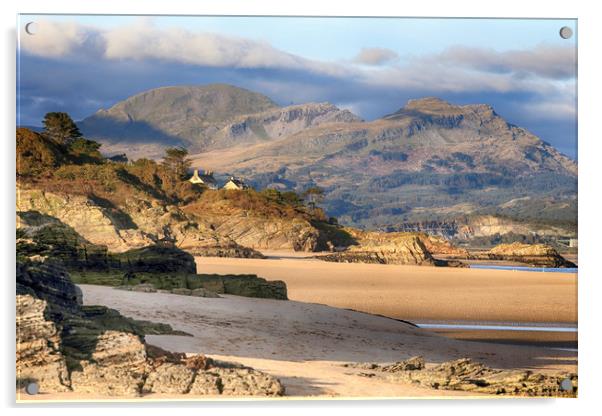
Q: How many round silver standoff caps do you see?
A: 4